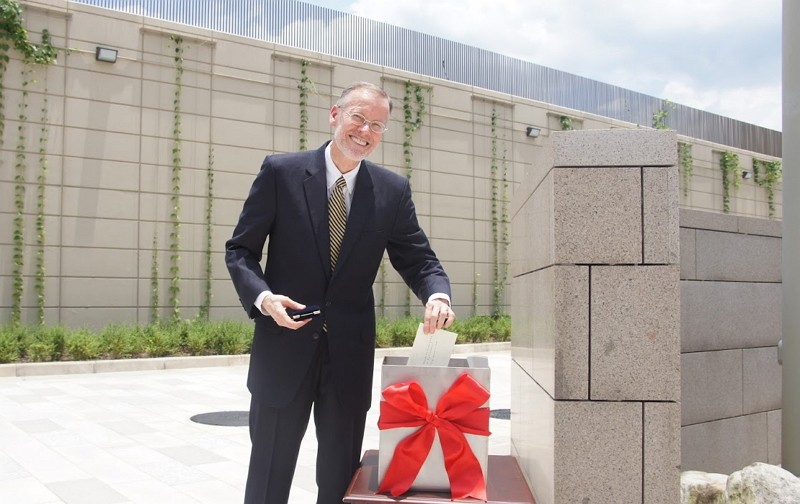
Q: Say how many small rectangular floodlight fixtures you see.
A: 3